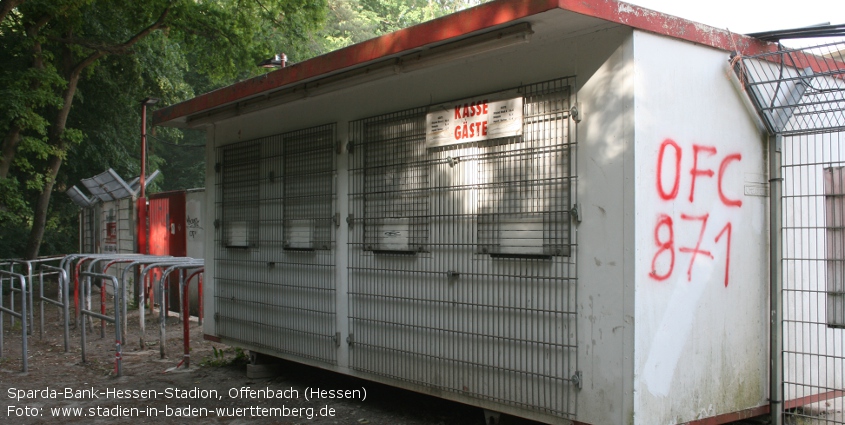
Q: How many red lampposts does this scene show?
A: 1